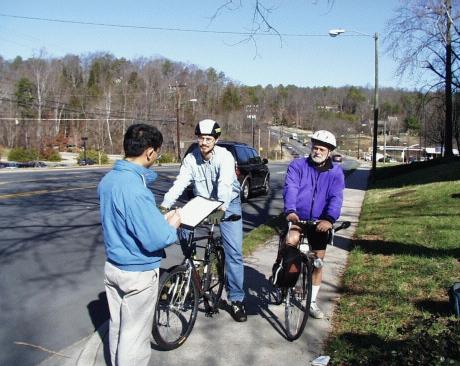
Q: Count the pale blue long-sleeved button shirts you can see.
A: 1